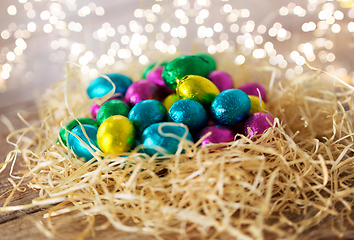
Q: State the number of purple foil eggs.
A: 7